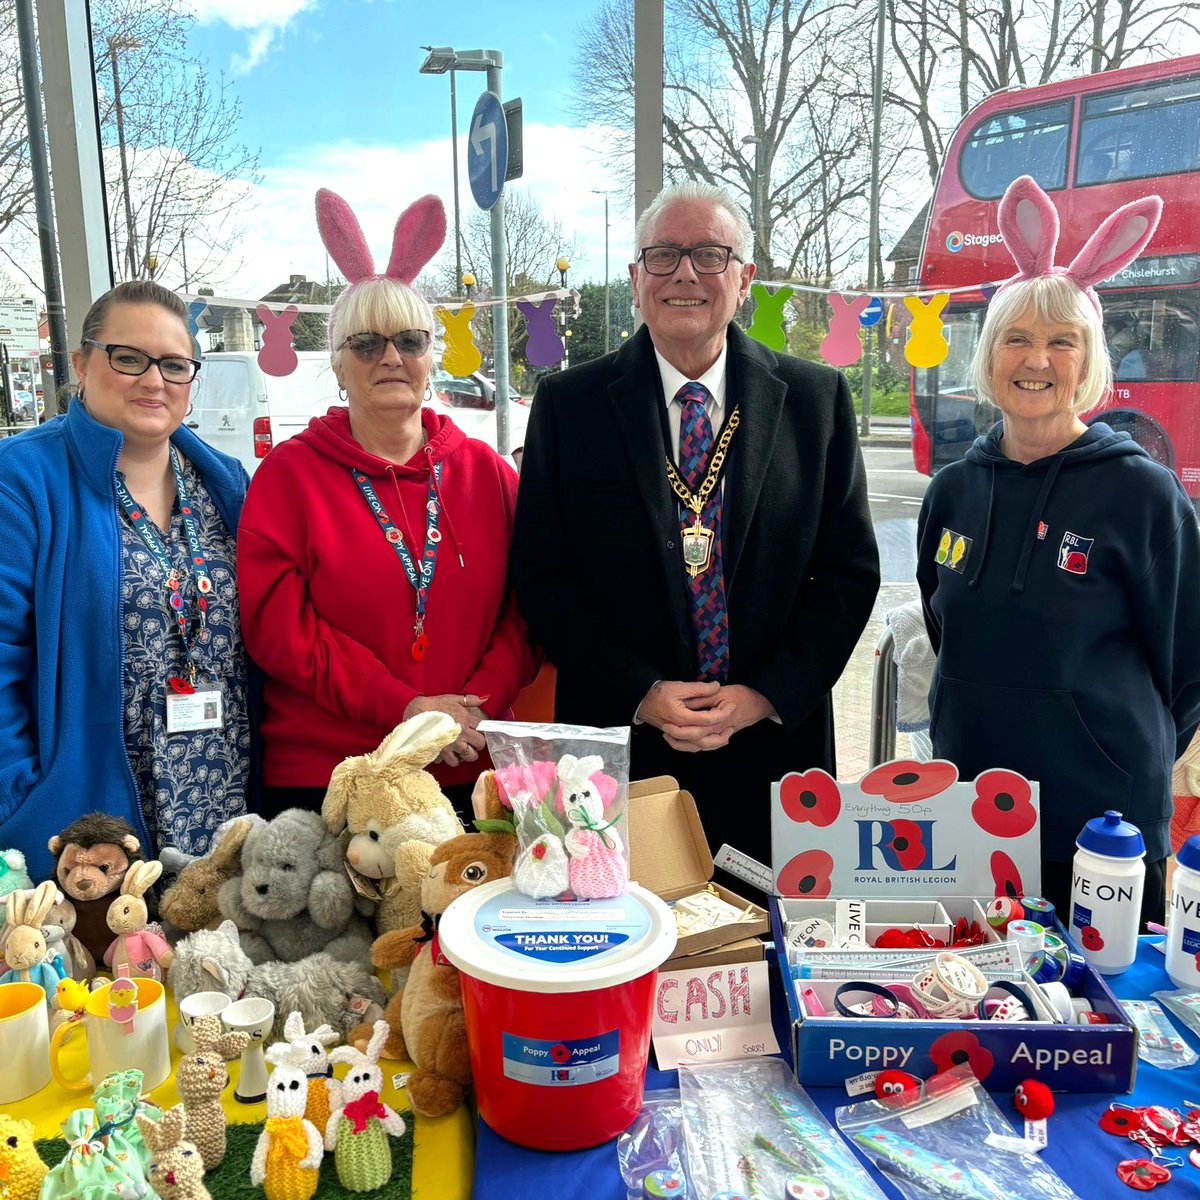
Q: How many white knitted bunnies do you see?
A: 4